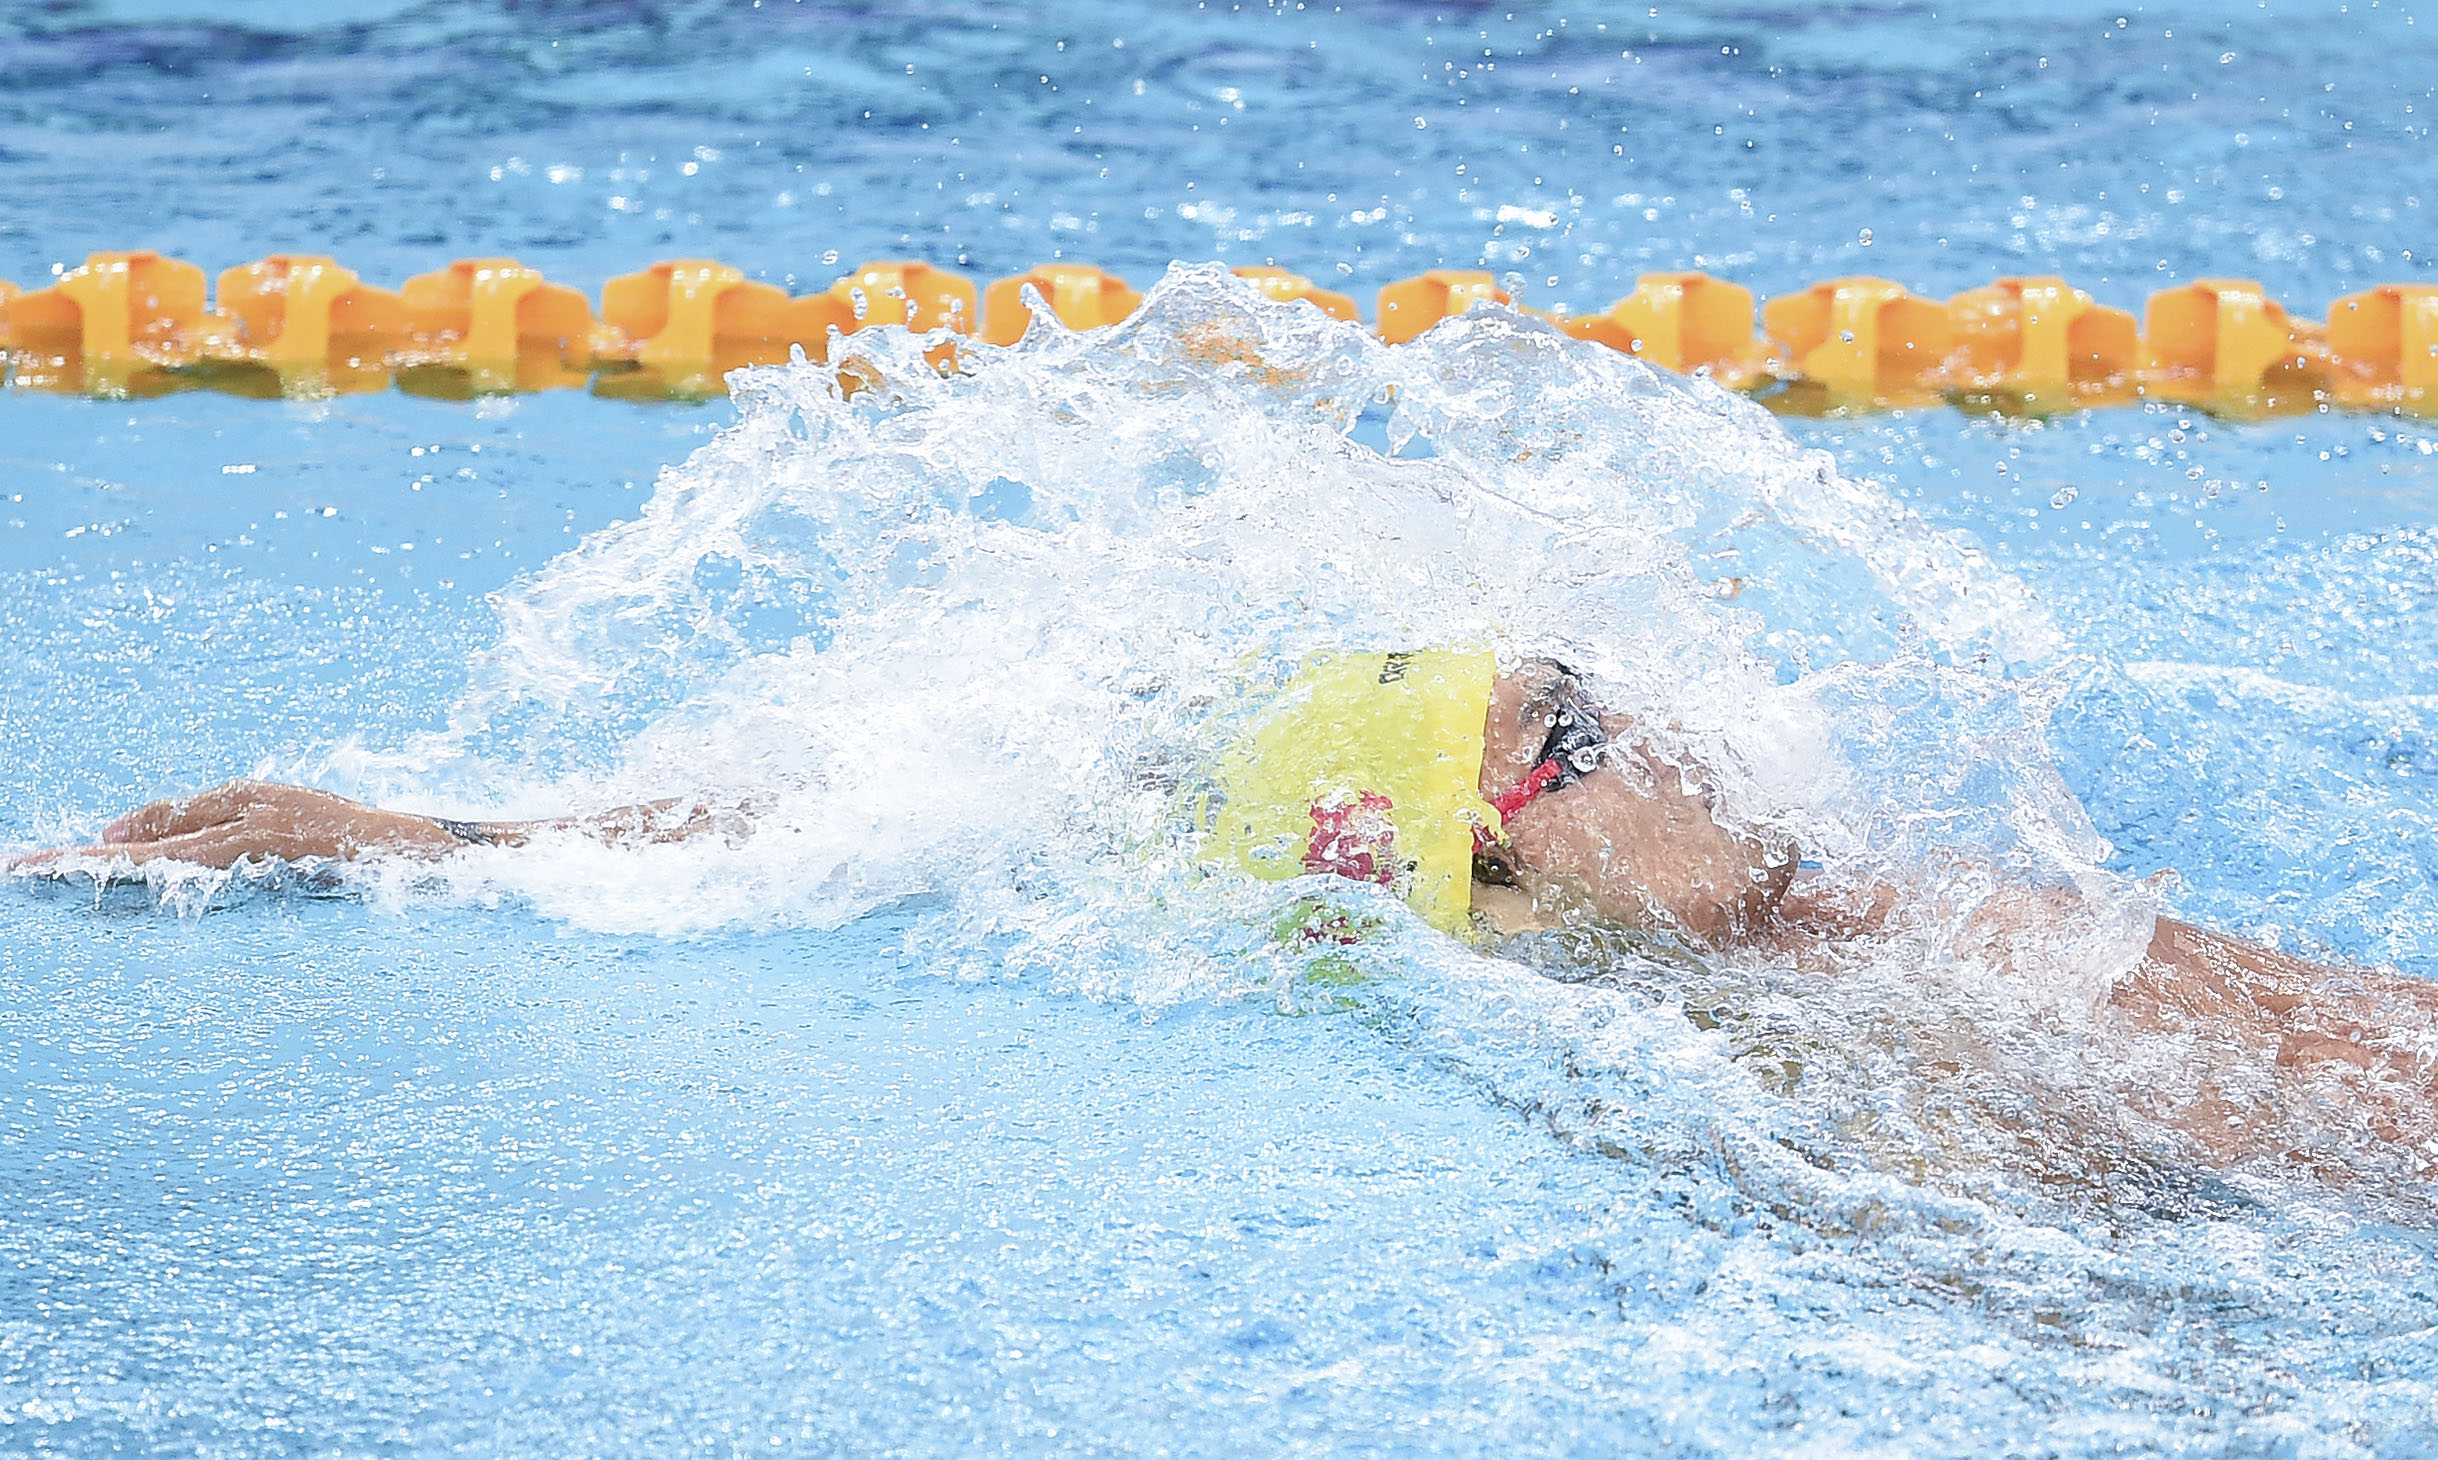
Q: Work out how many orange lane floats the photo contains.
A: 13